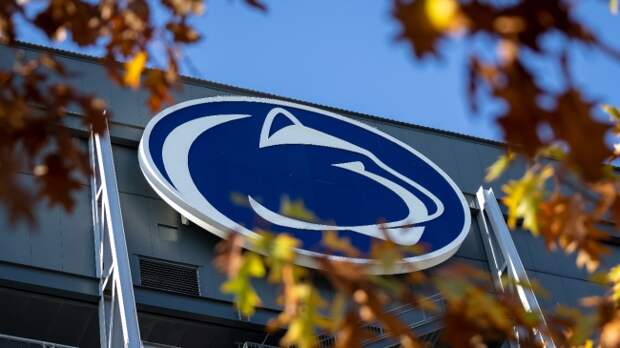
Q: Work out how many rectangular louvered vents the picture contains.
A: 1